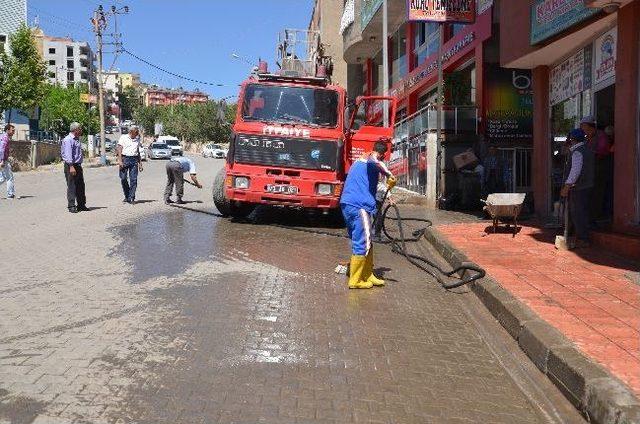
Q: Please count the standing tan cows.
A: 0